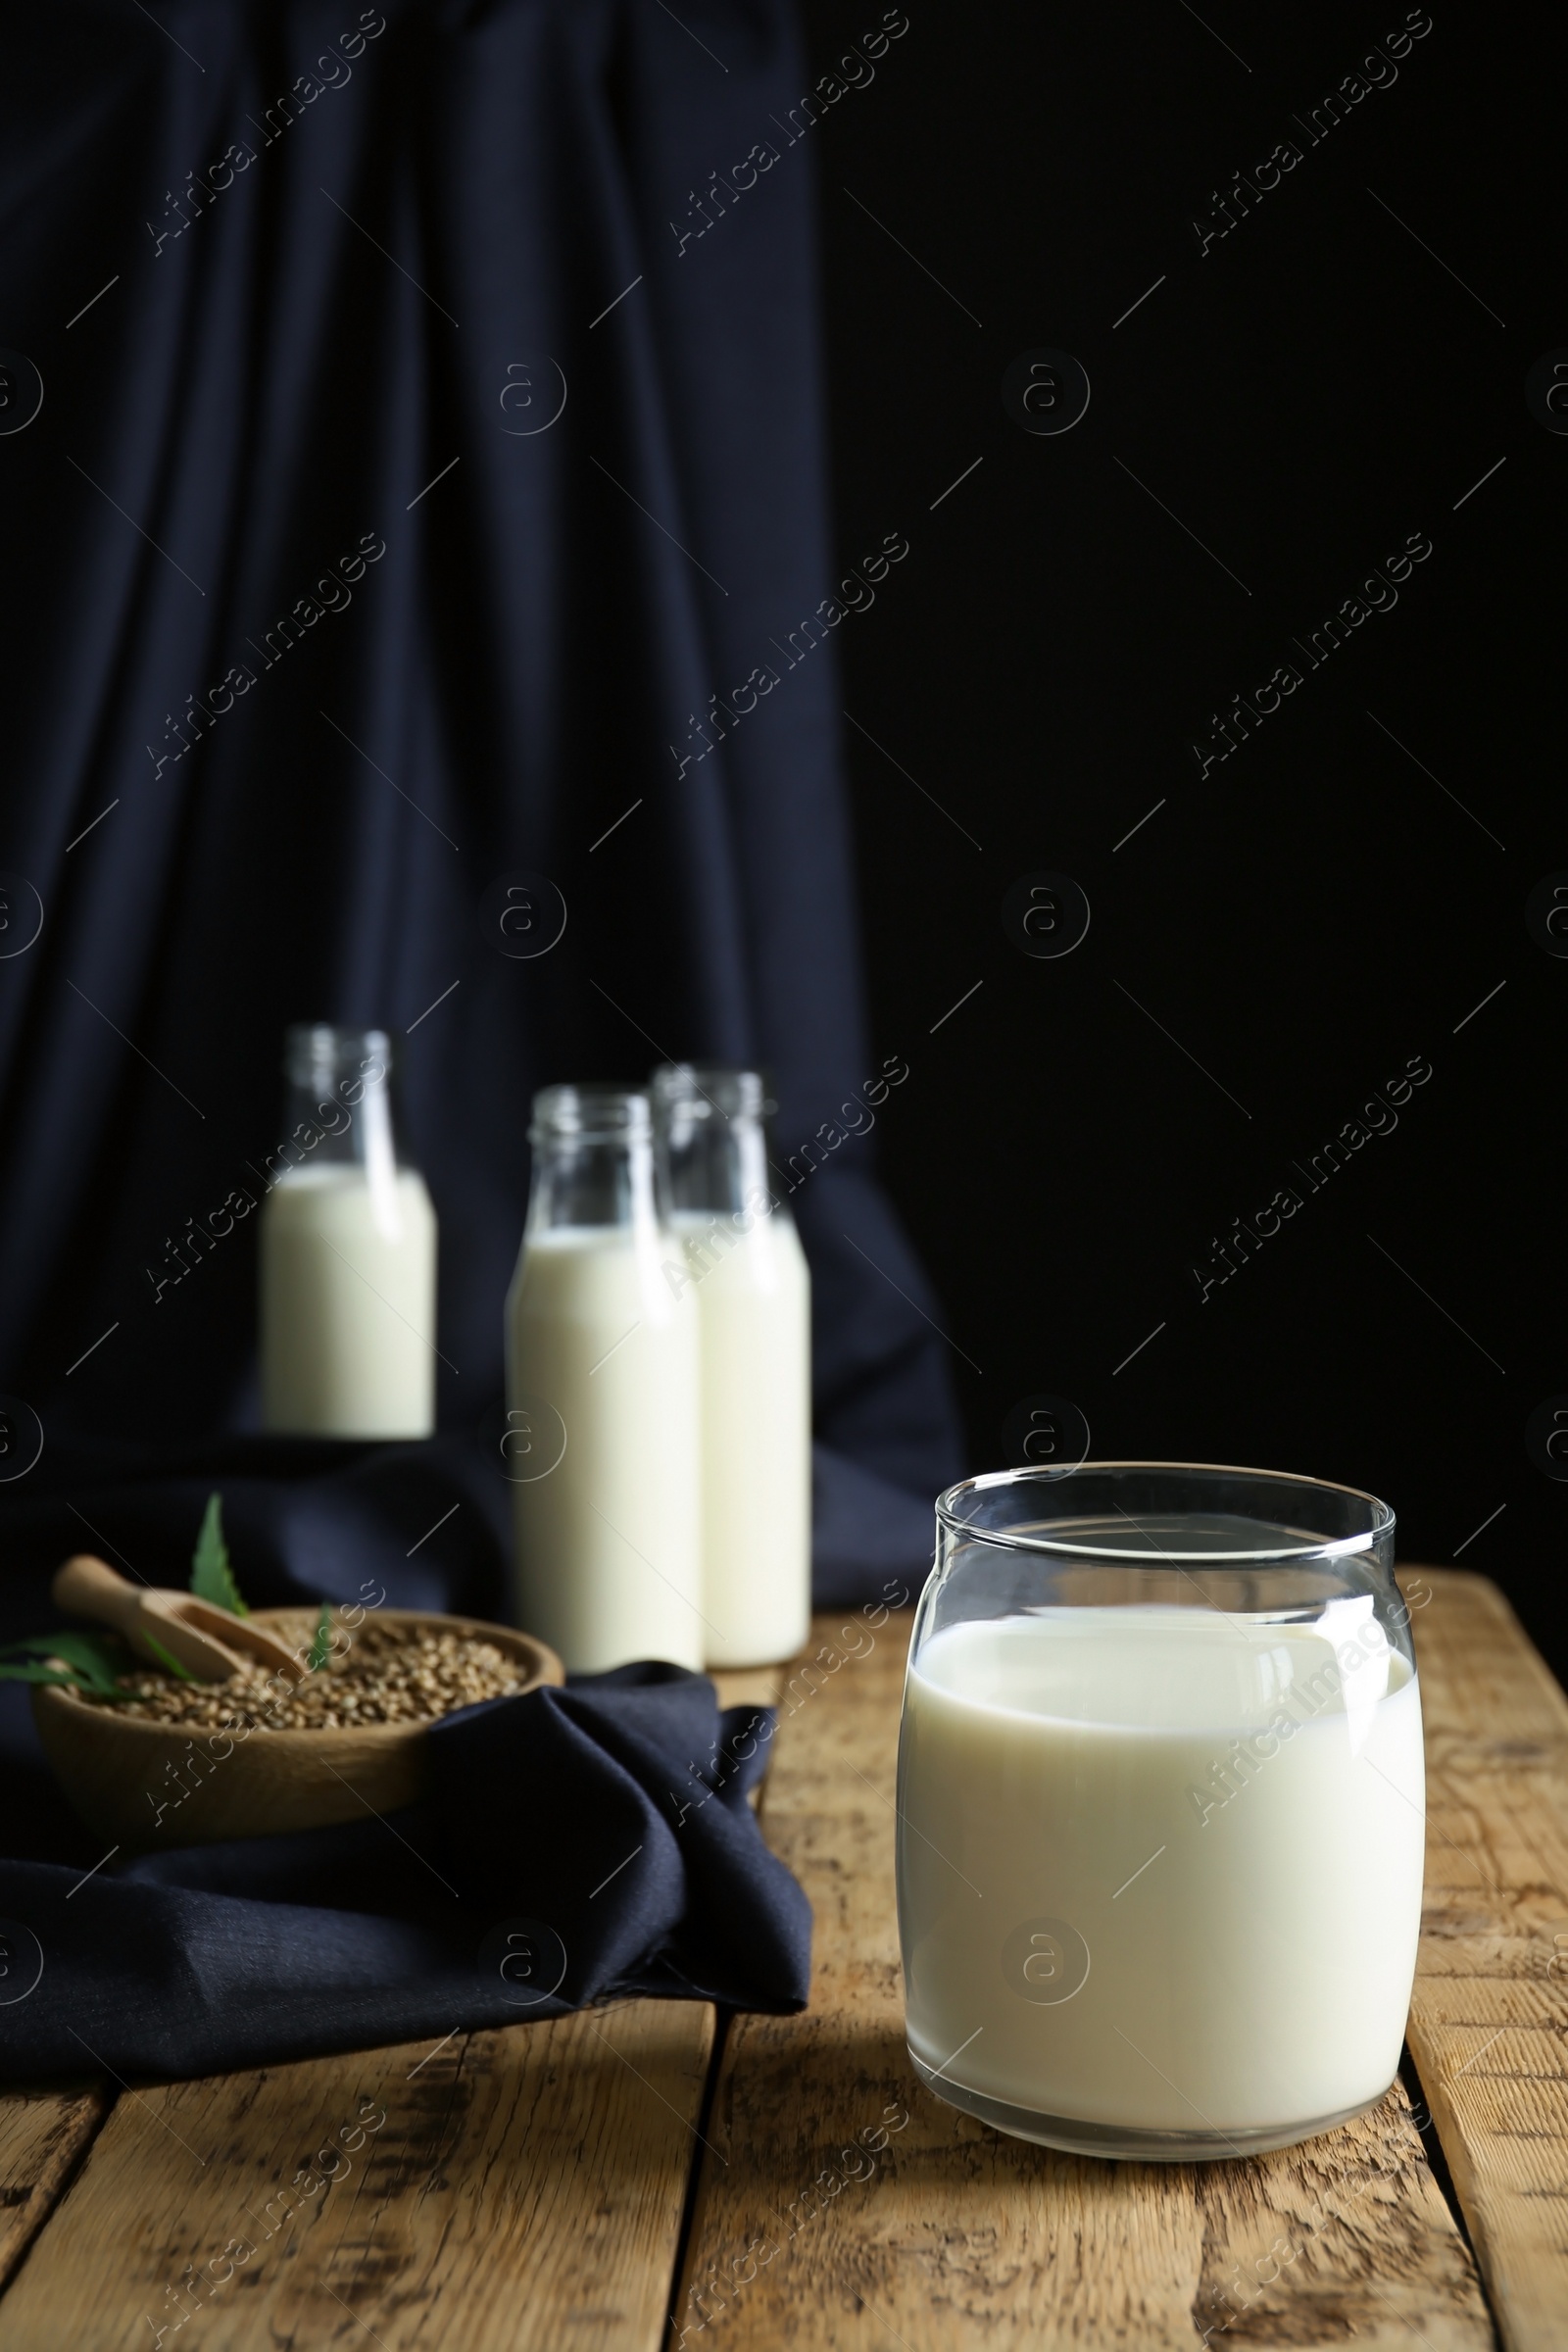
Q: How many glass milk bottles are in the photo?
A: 3